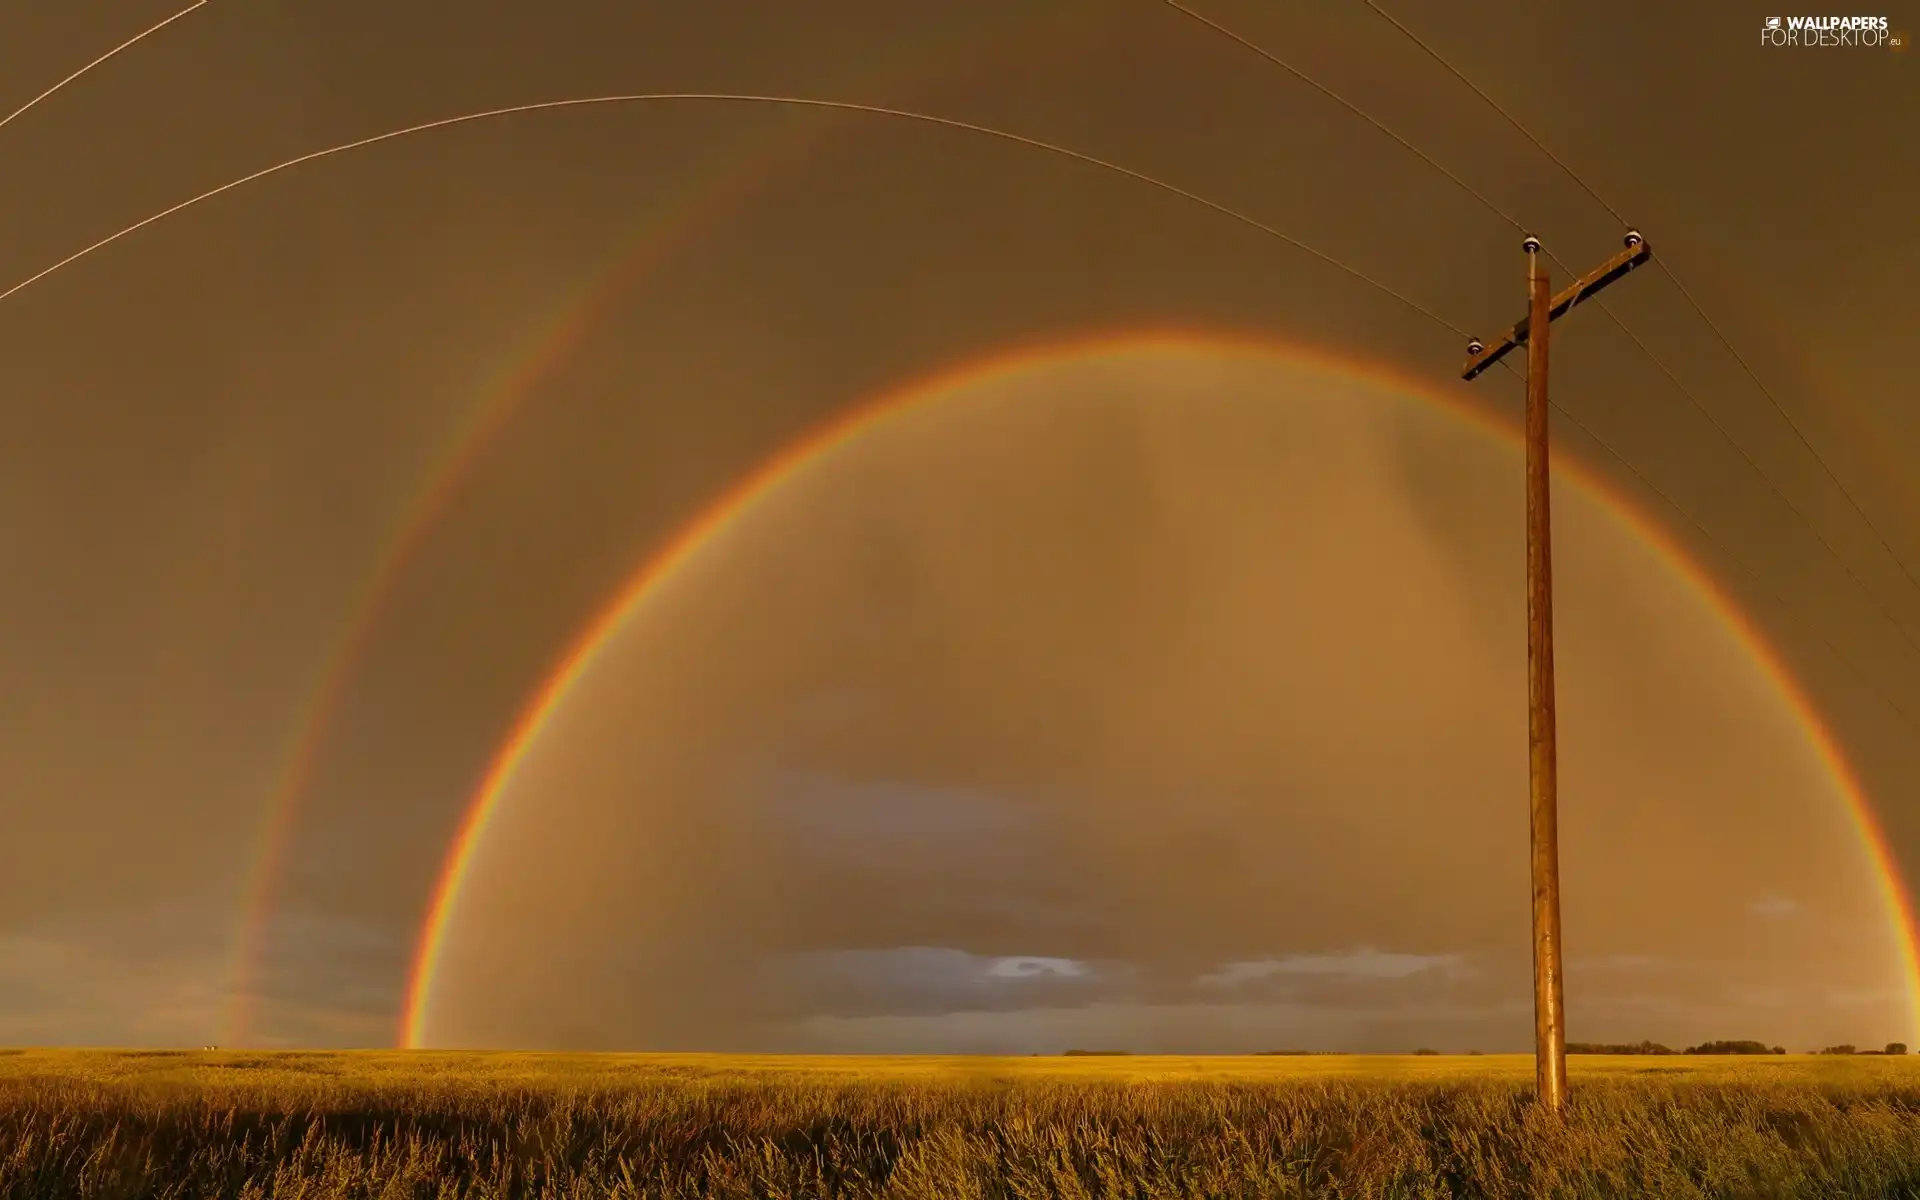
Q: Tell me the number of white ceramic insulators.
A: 3